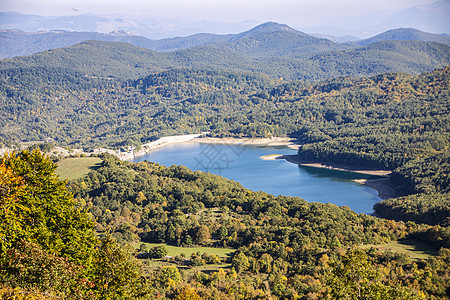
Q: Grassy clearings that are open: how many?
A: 3